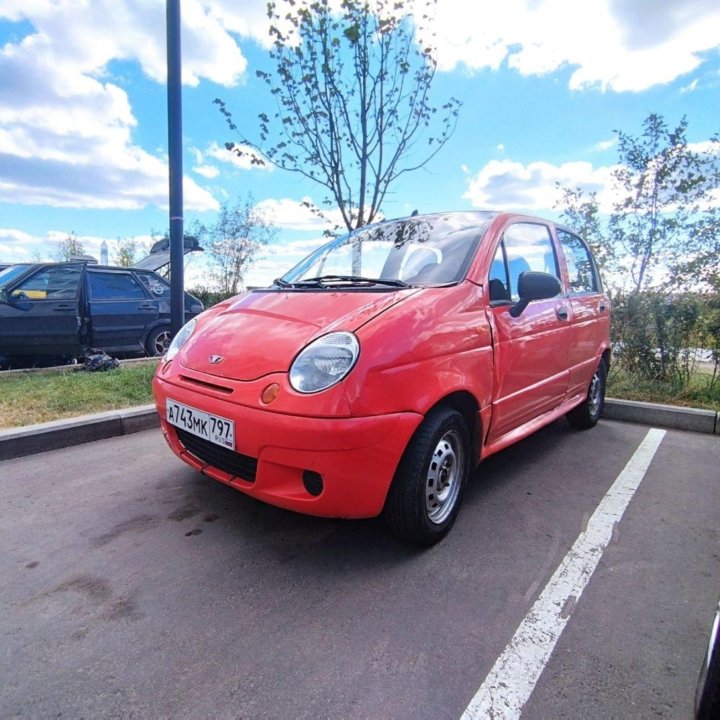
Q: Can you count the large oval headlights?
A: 2